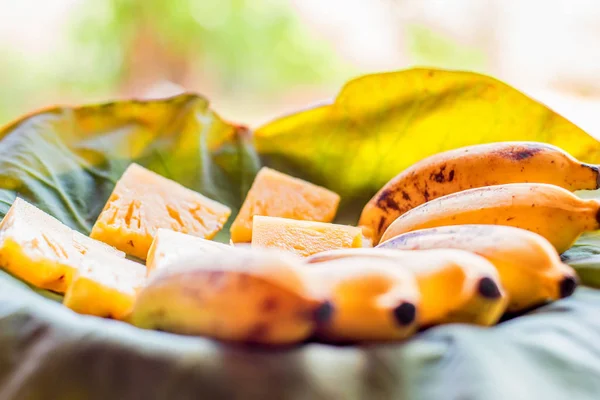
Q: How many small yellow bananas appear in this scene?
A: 6